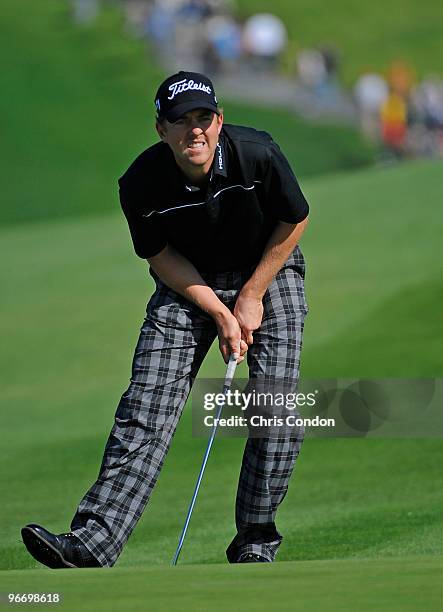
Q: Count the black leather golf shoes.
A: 2